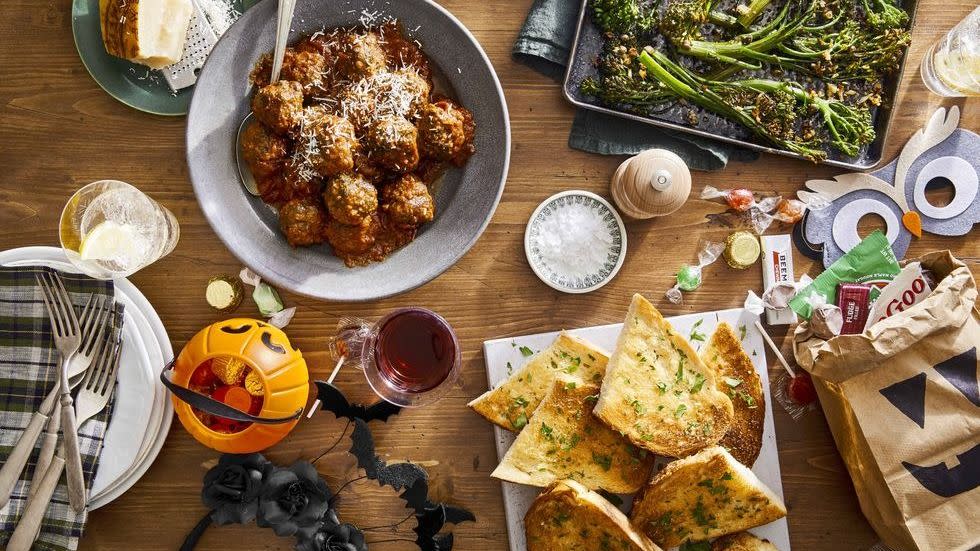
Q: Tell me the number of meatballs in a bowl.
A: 13